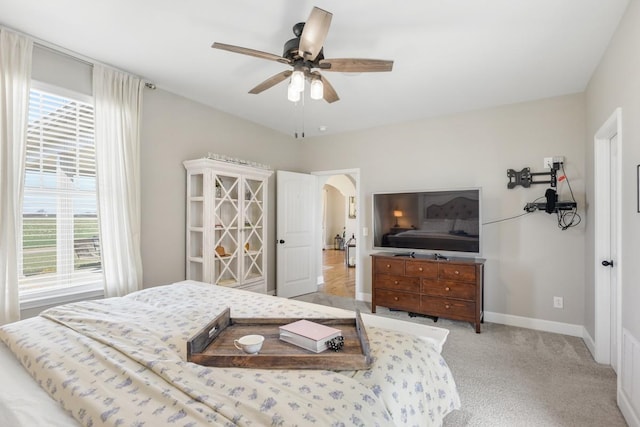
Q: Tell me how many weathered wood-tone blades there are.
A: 5